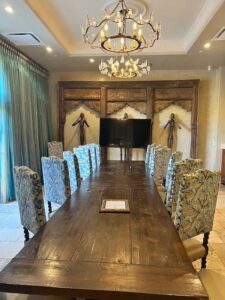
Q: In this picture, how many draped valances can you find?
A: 0